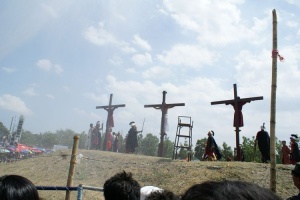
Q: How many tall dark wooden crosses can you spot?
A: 3